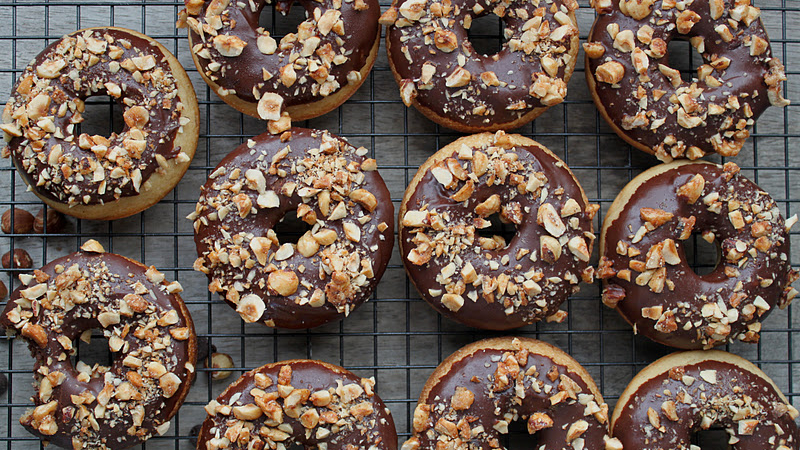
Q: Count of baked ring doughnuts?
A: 11